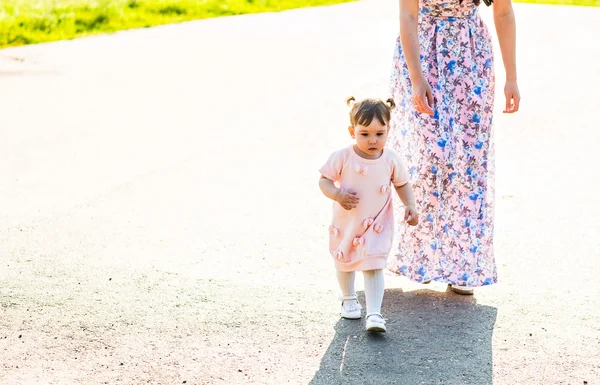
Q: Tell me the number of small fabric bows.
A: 7